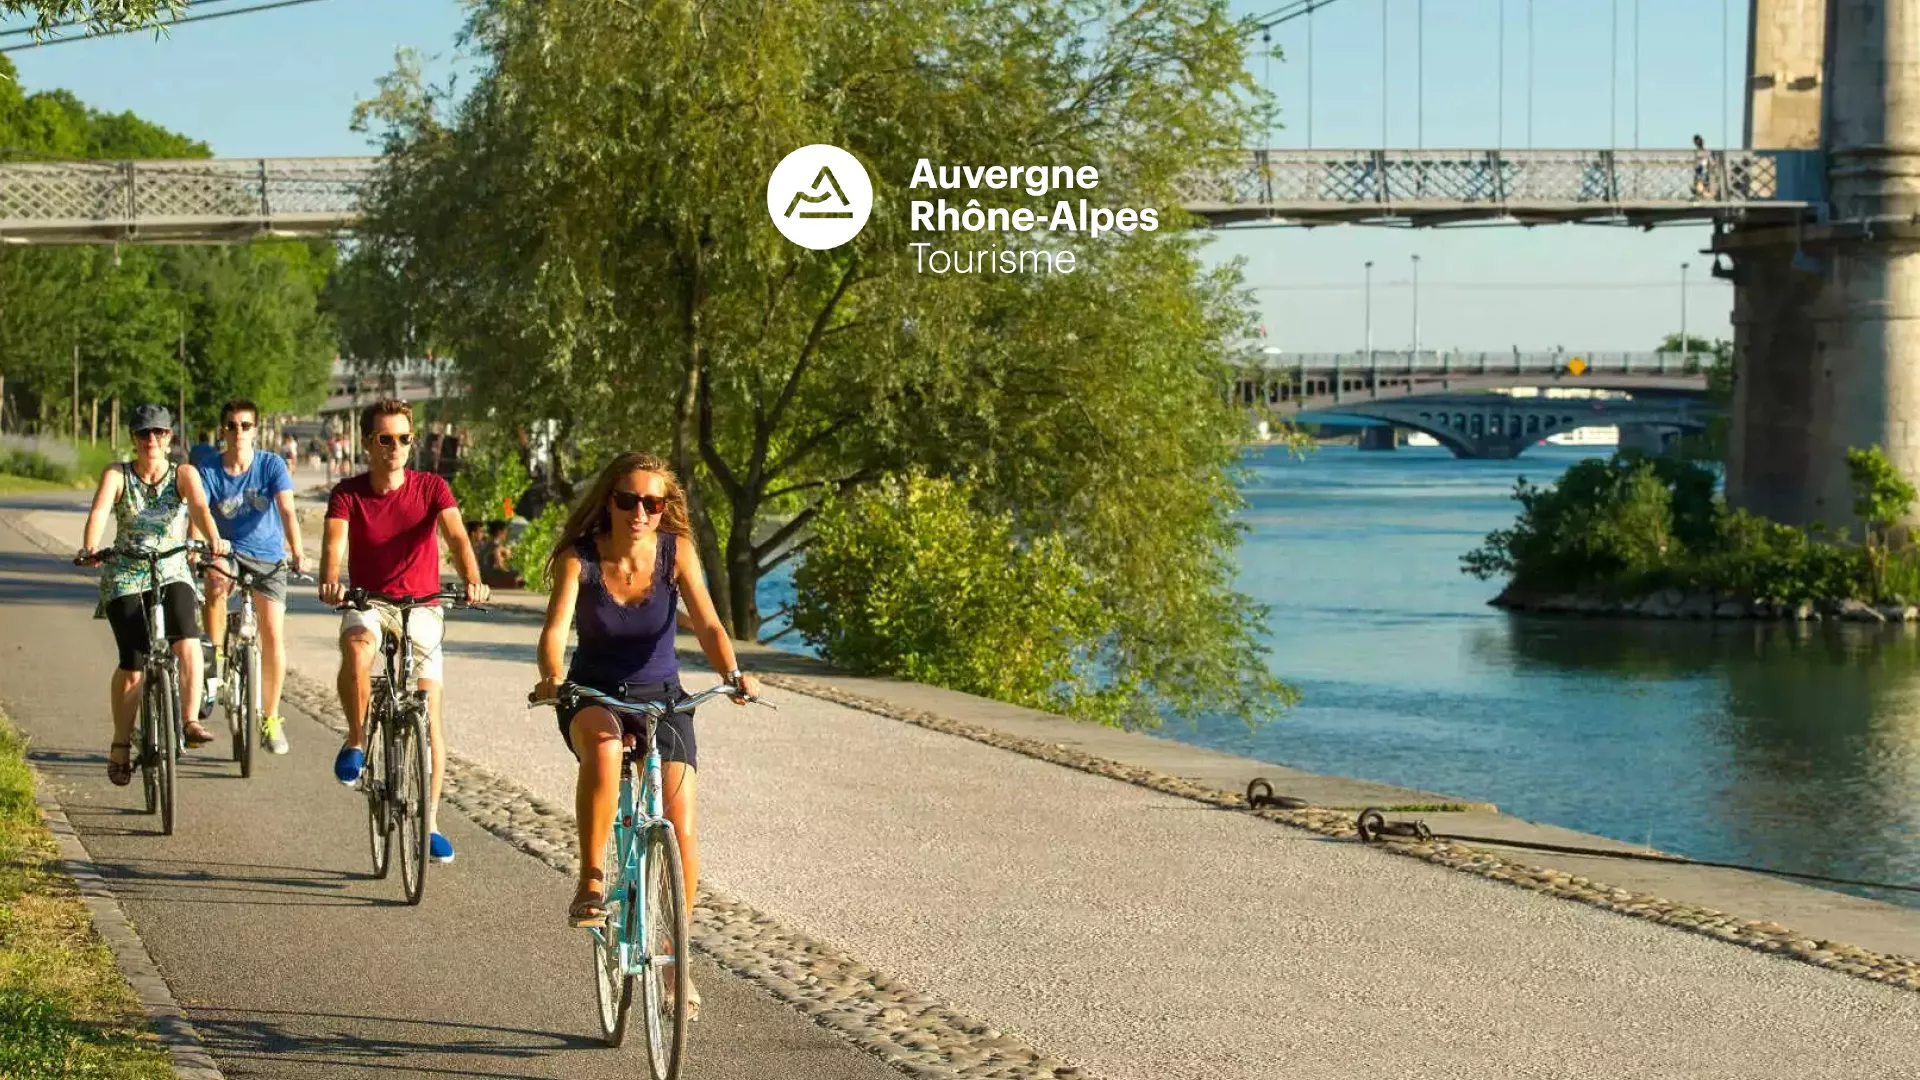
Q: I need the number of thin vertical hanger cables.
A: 9